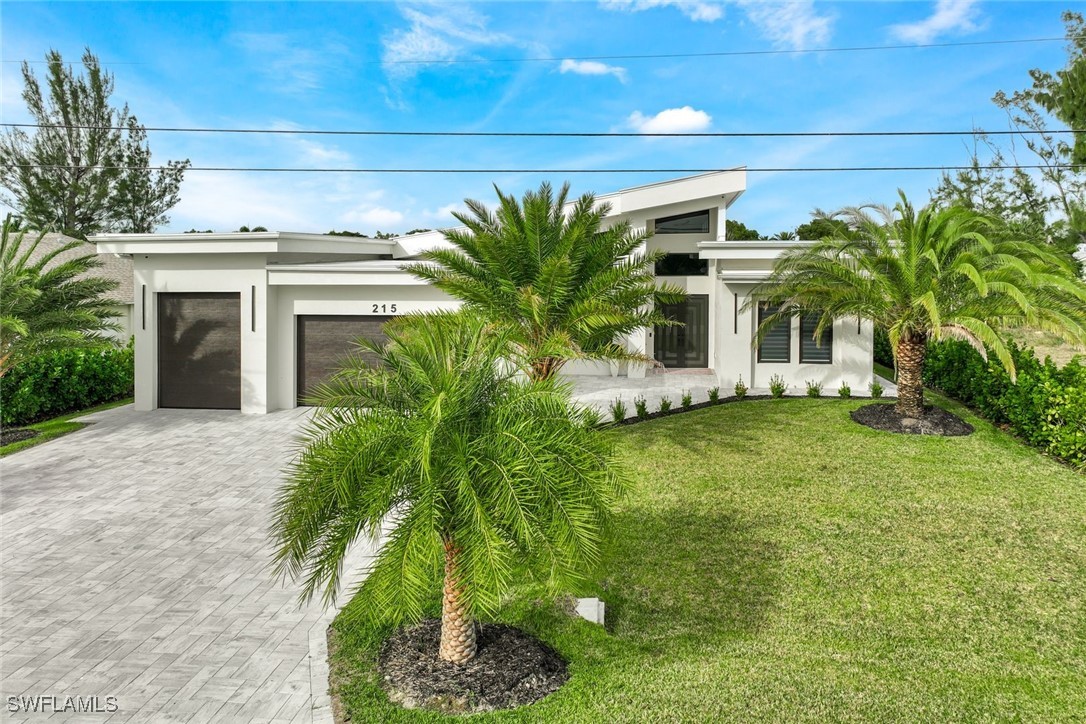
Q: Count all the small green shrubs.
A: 10